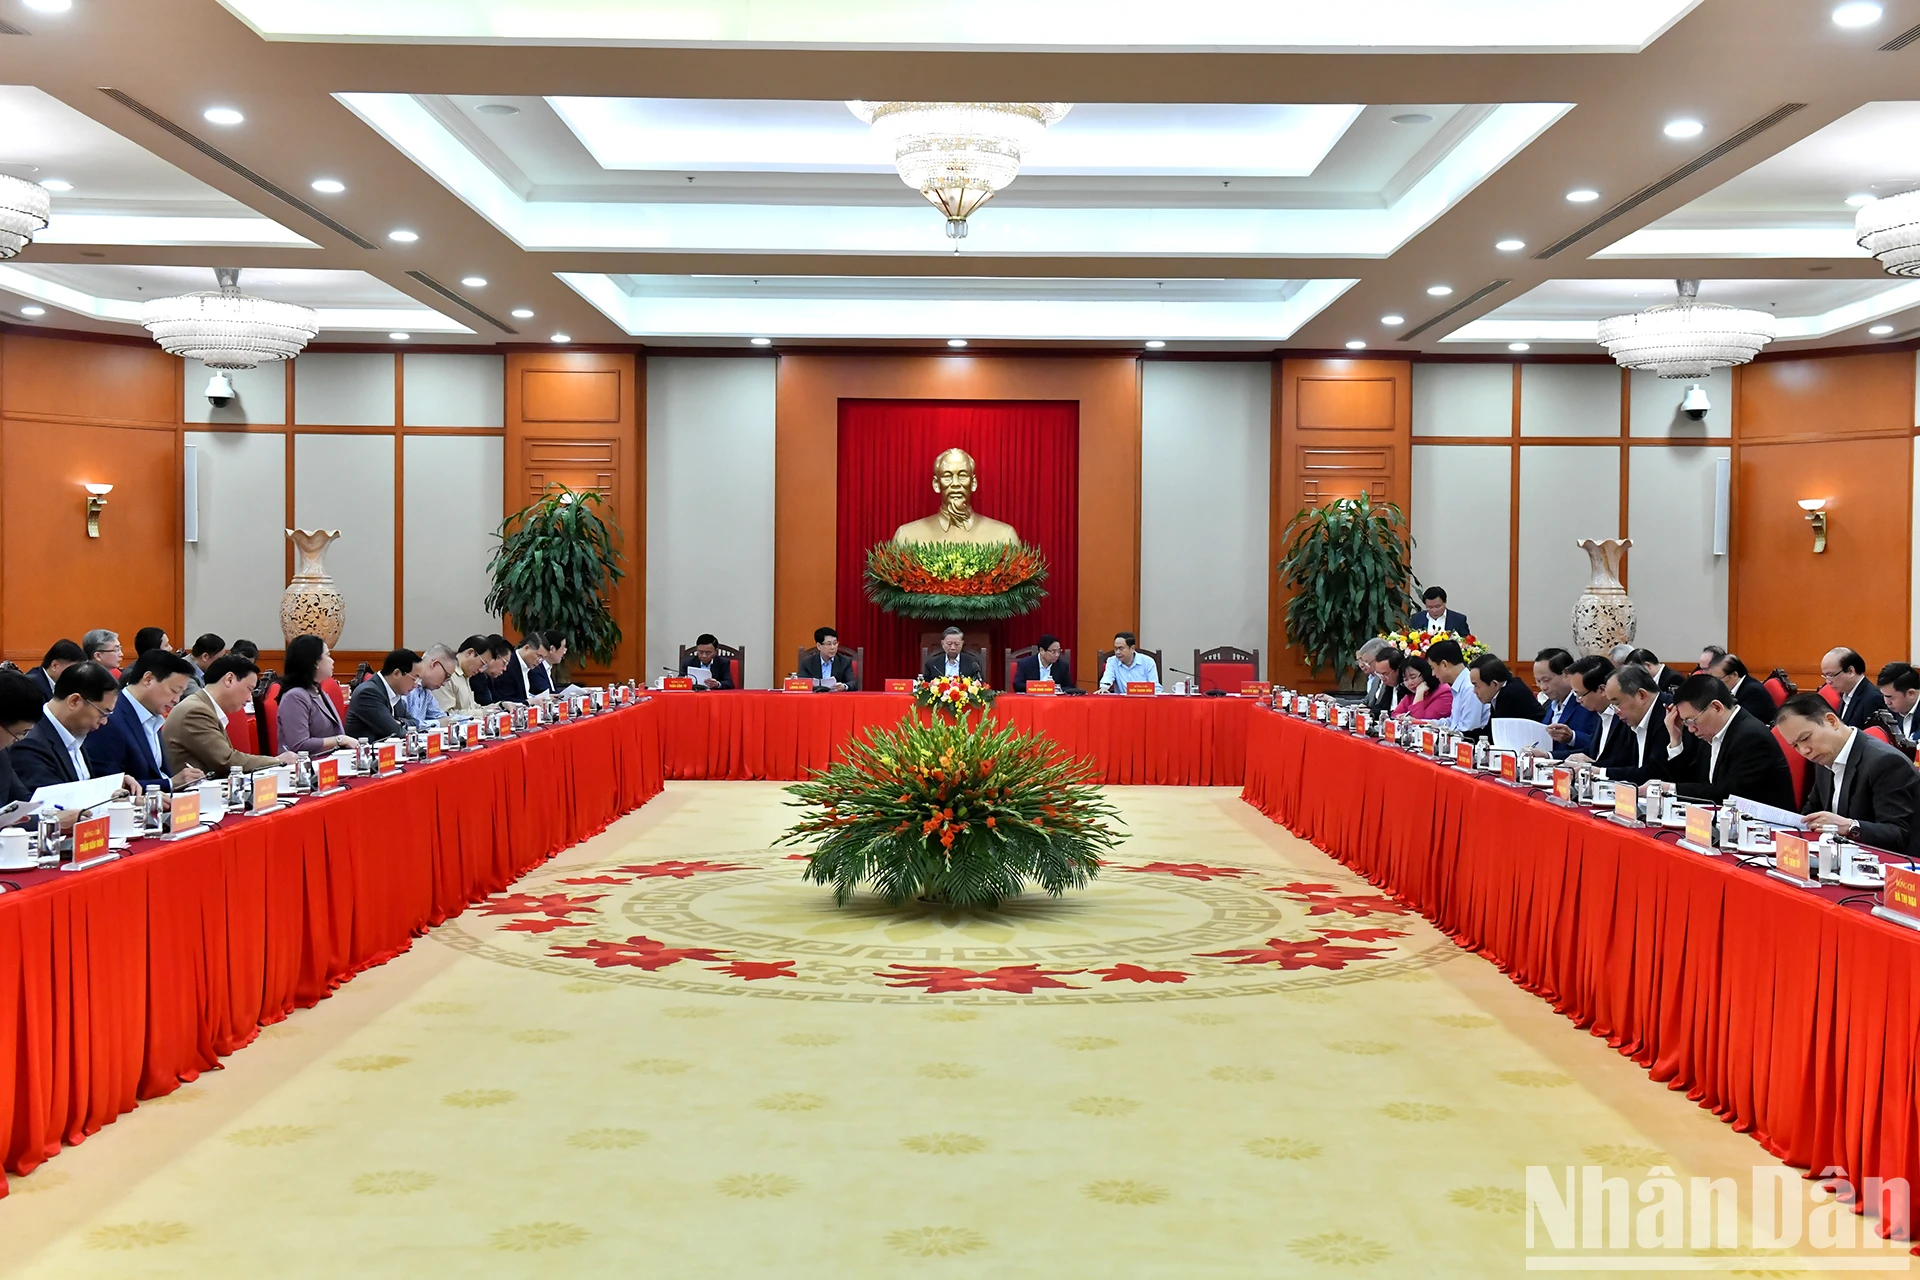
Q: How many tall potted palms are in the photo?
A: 2